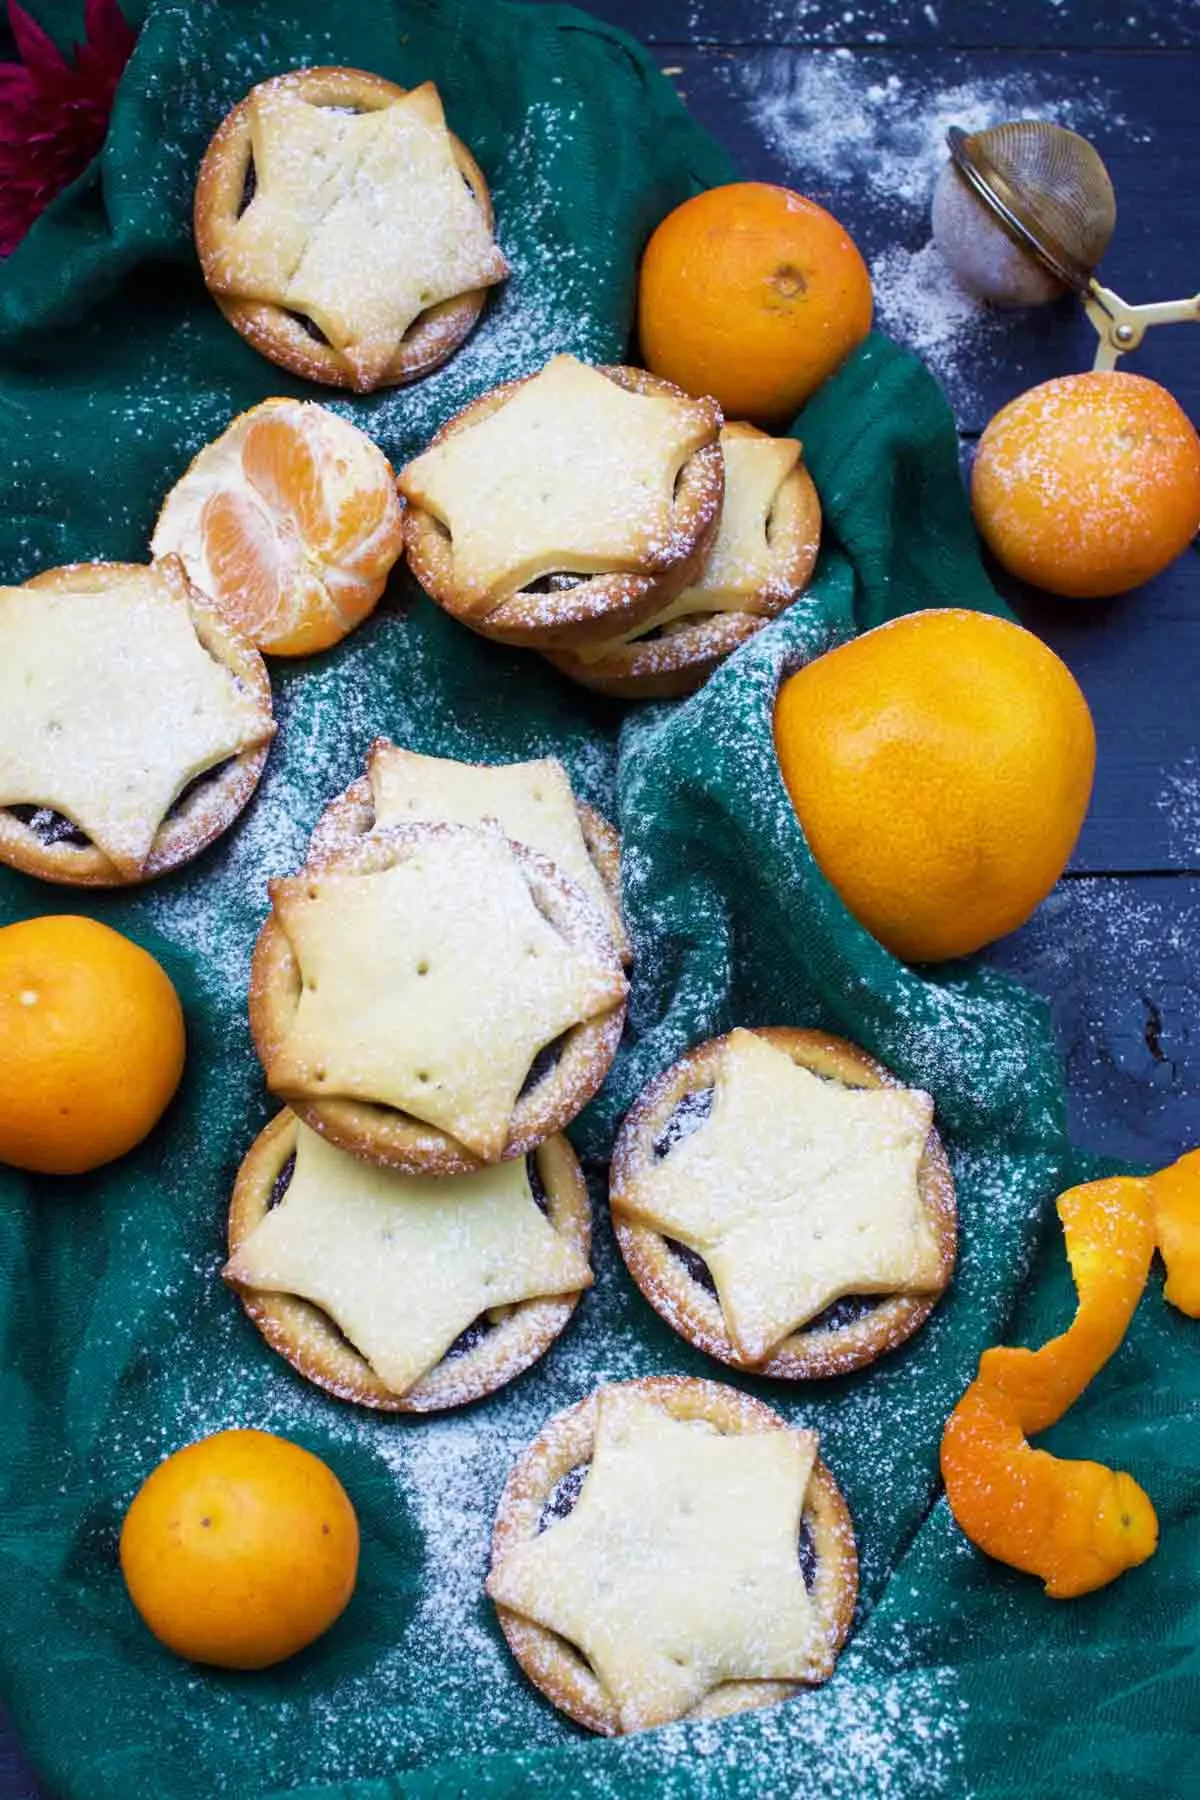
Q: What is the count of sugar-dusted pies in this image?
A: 9